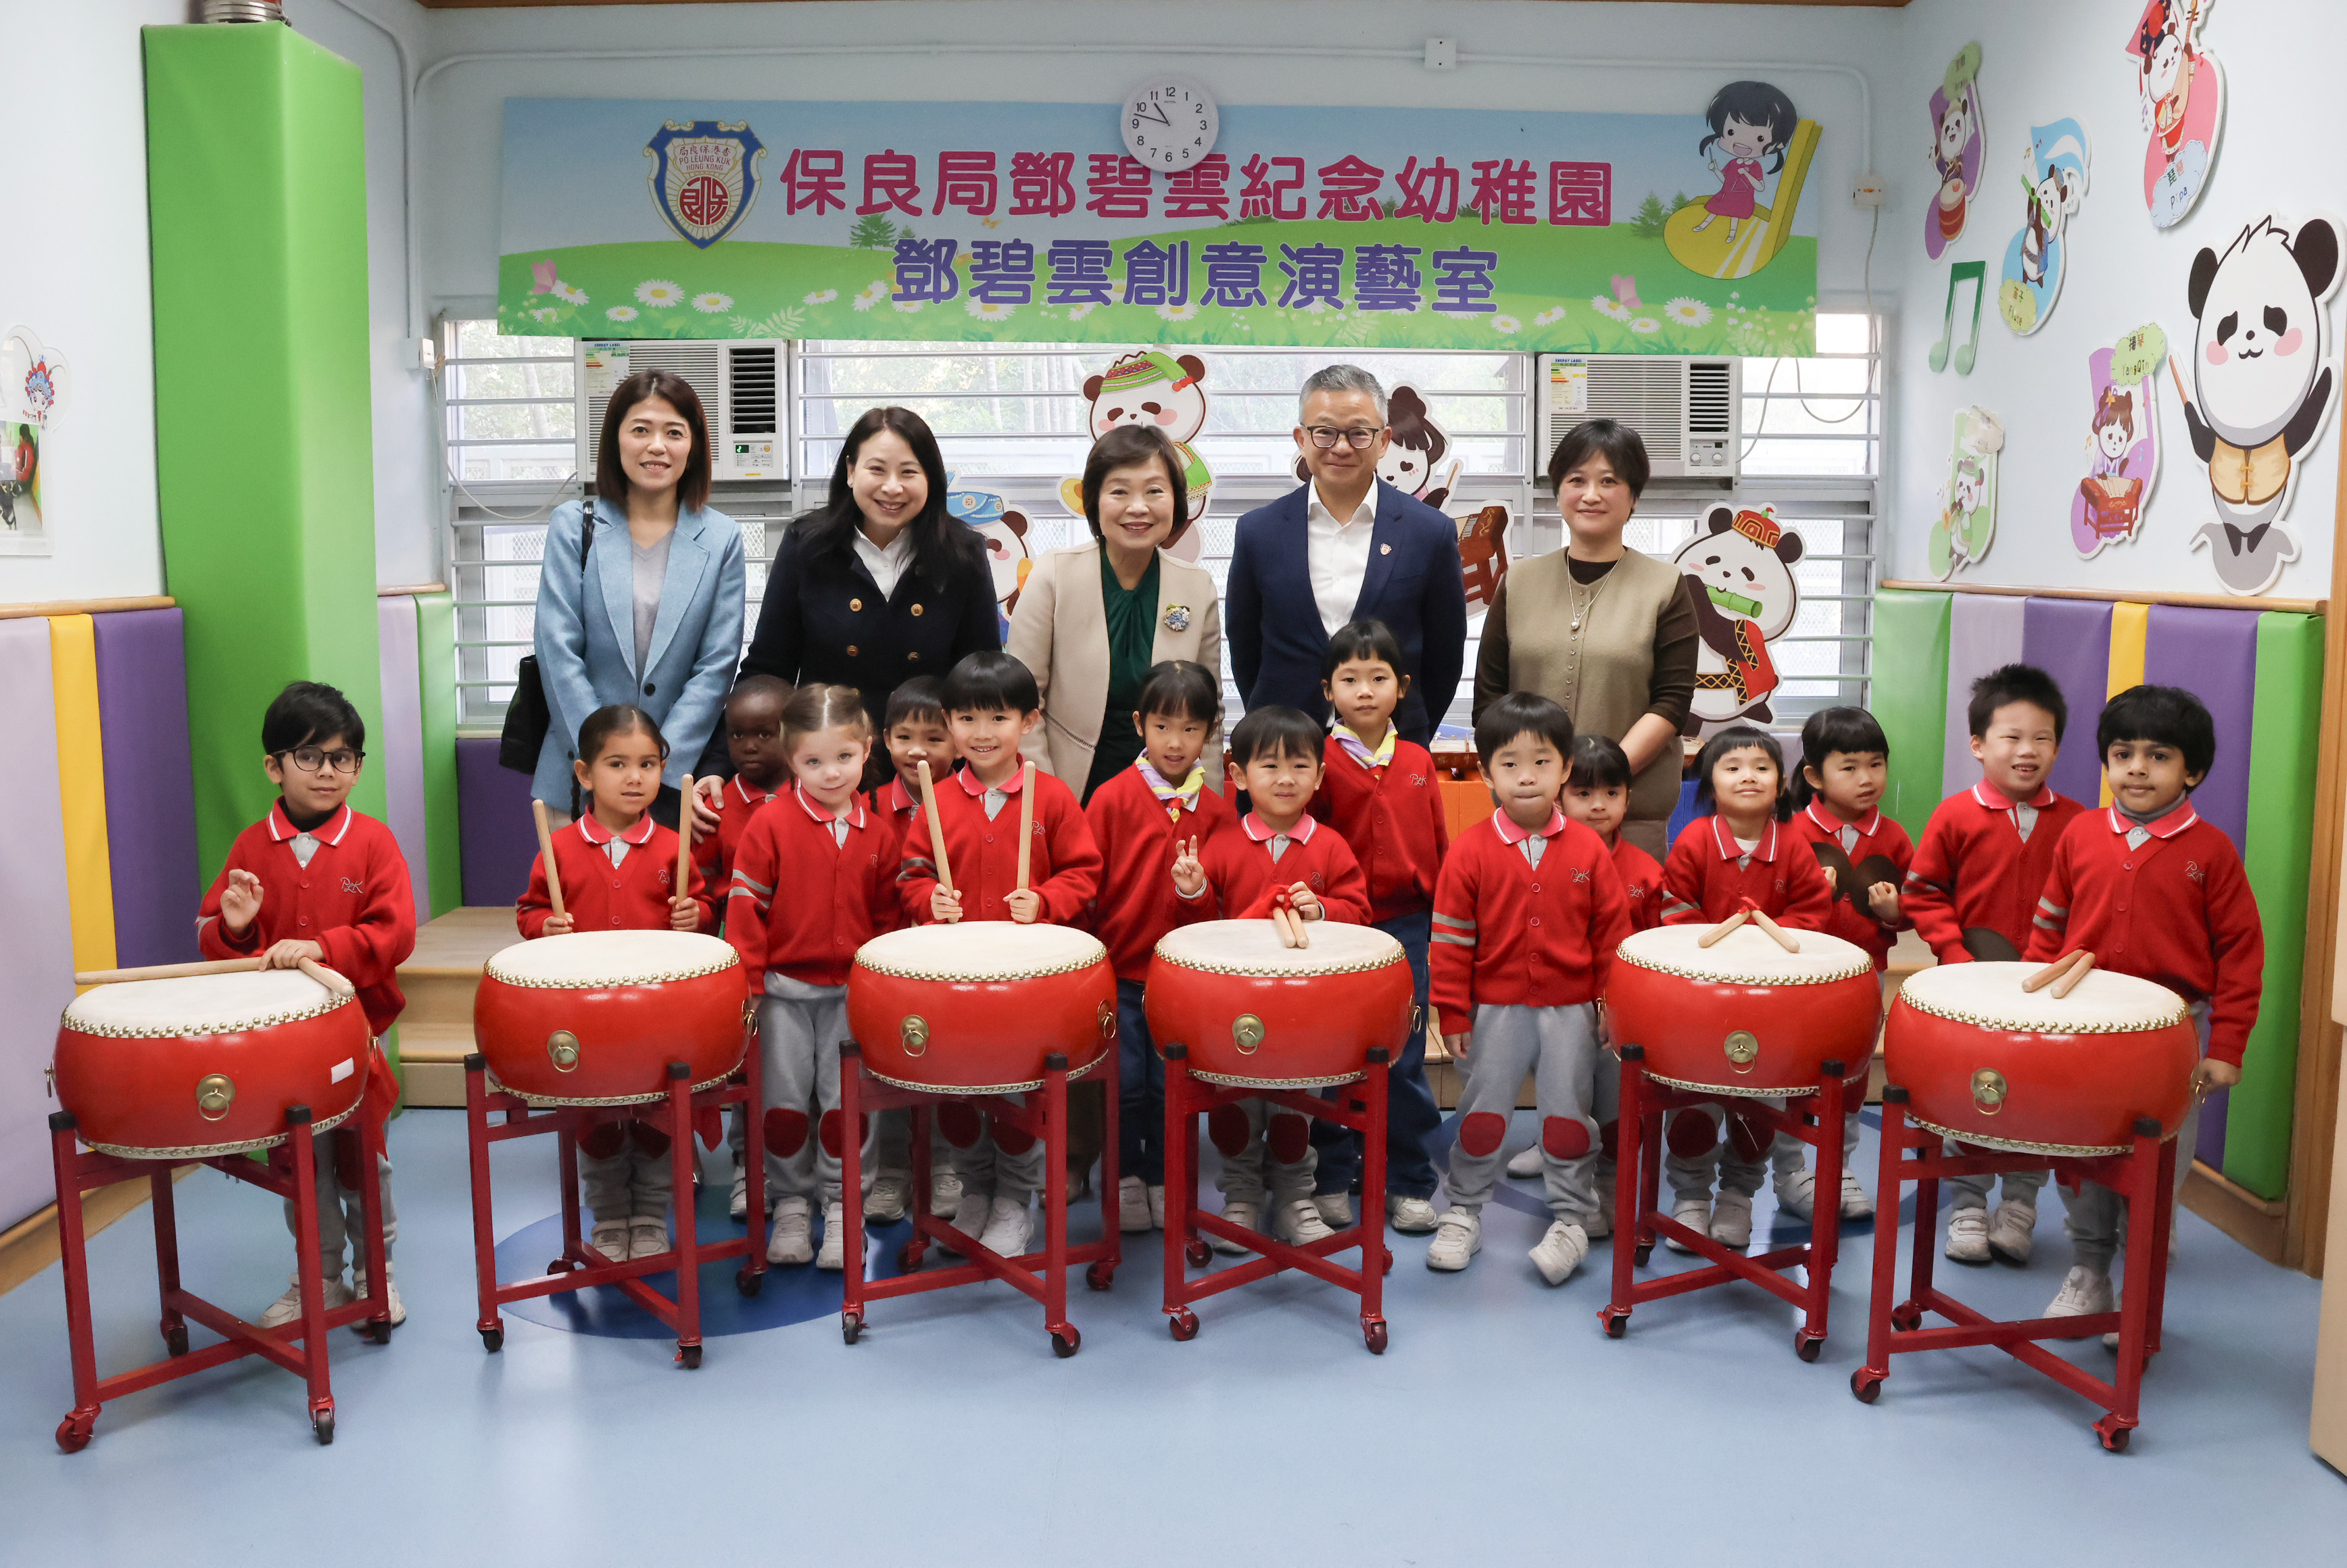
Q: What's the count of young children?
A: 15